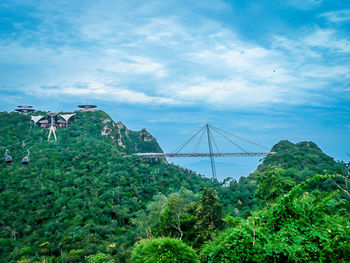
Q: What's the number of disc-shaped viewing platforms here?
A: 2